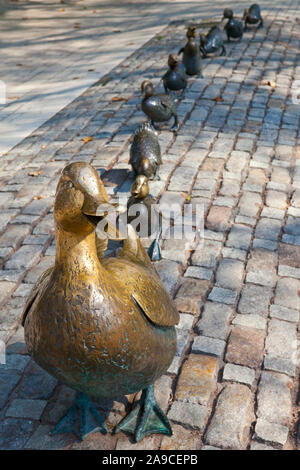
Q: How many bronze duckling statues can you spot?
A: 8